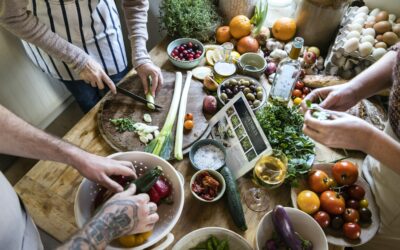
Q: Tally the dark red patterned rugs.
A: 0